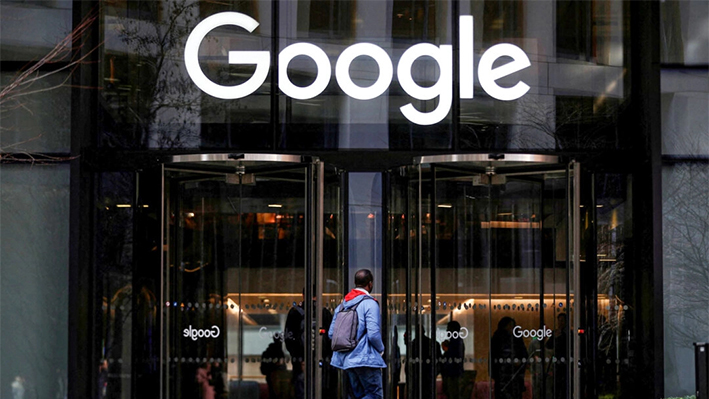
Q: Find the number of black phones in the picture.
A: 0